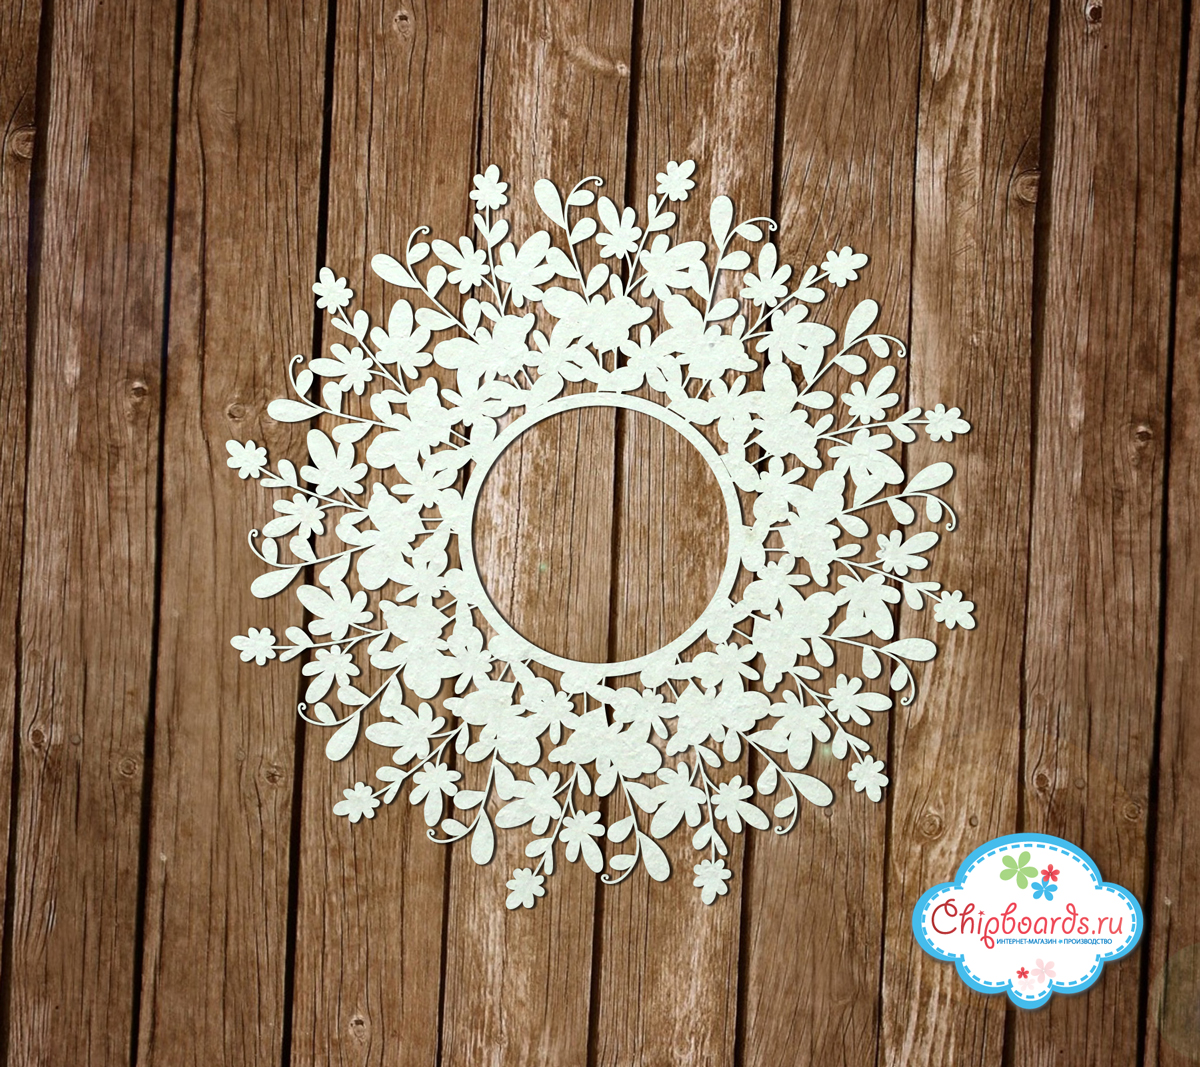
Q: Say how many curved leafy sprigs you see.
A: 12